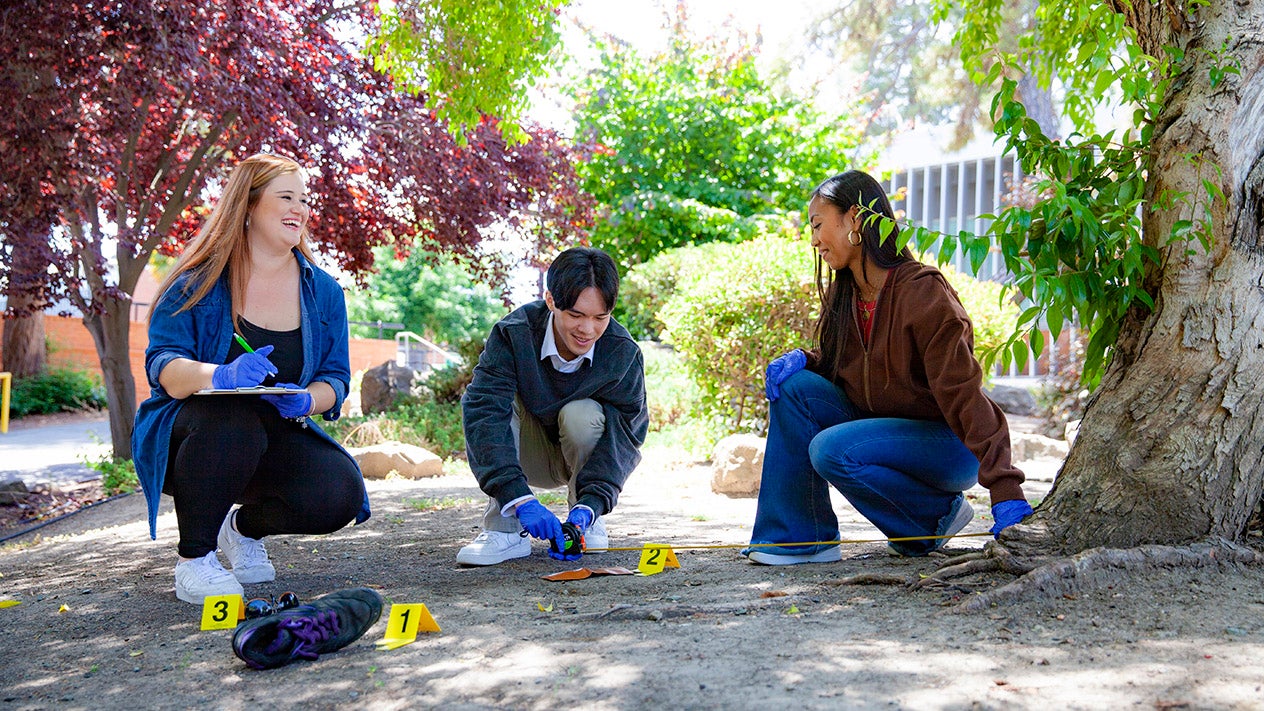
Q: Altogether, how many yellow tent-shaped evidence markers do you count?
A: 3